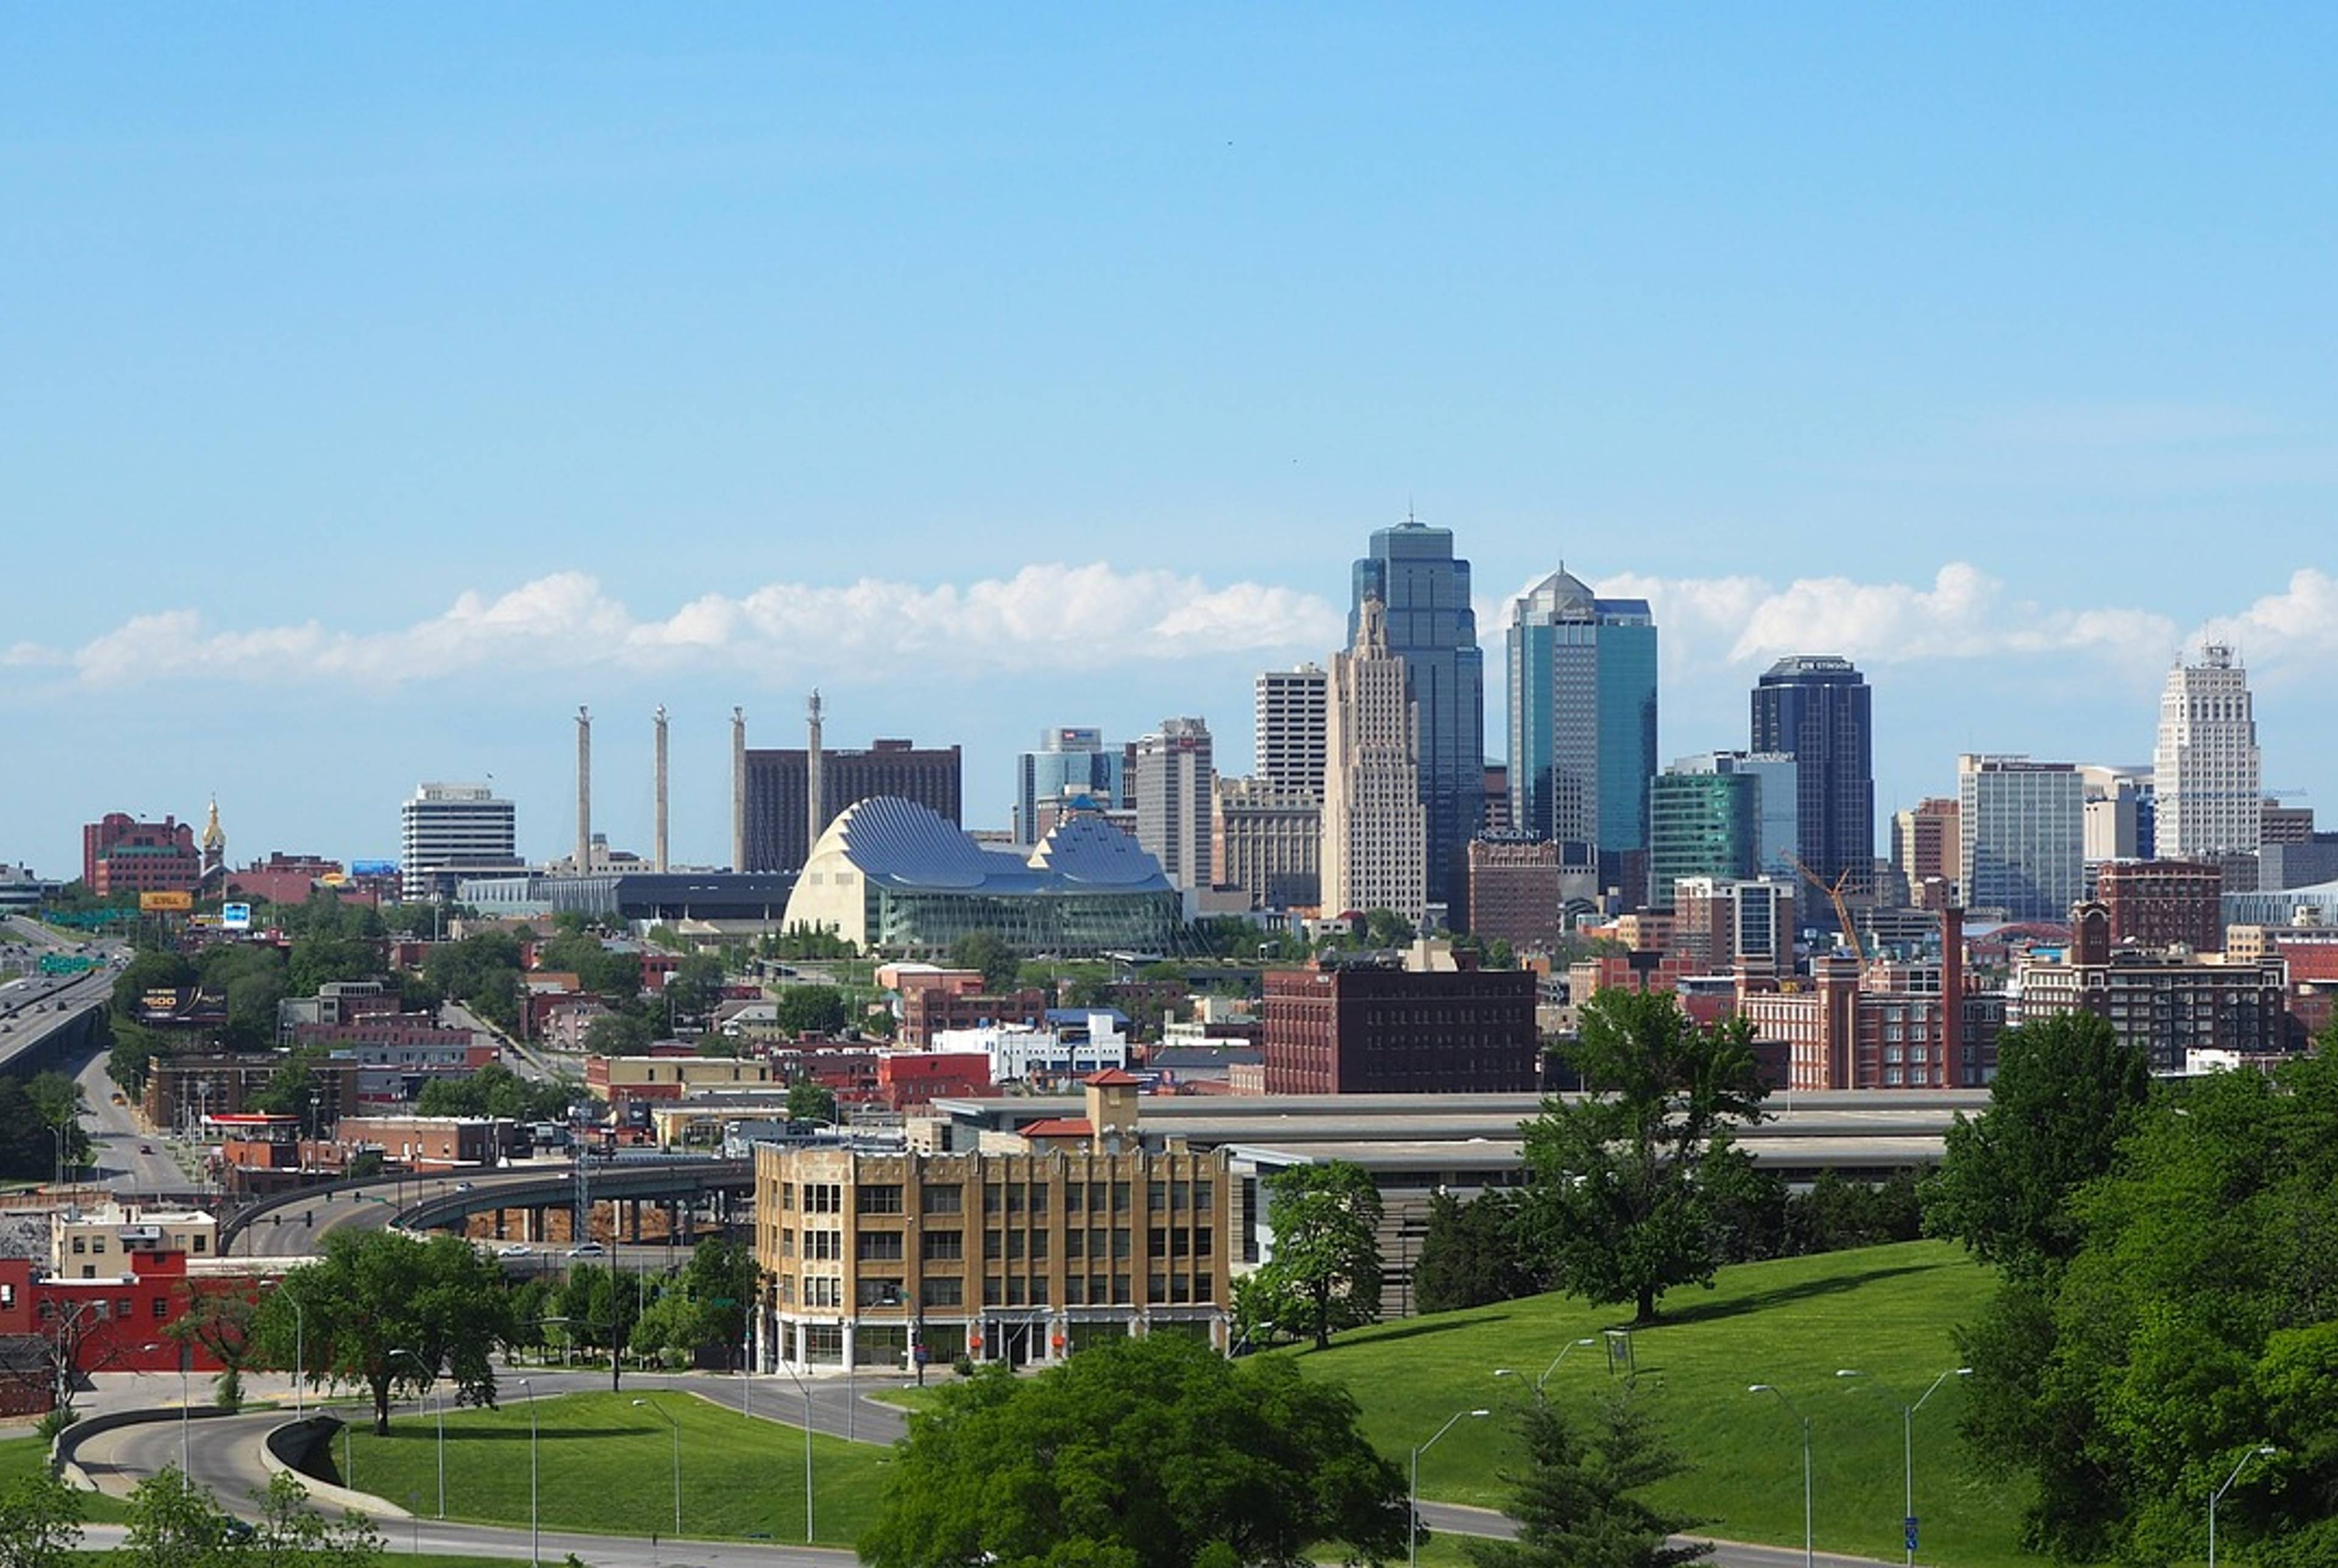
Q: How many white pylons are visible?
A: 4